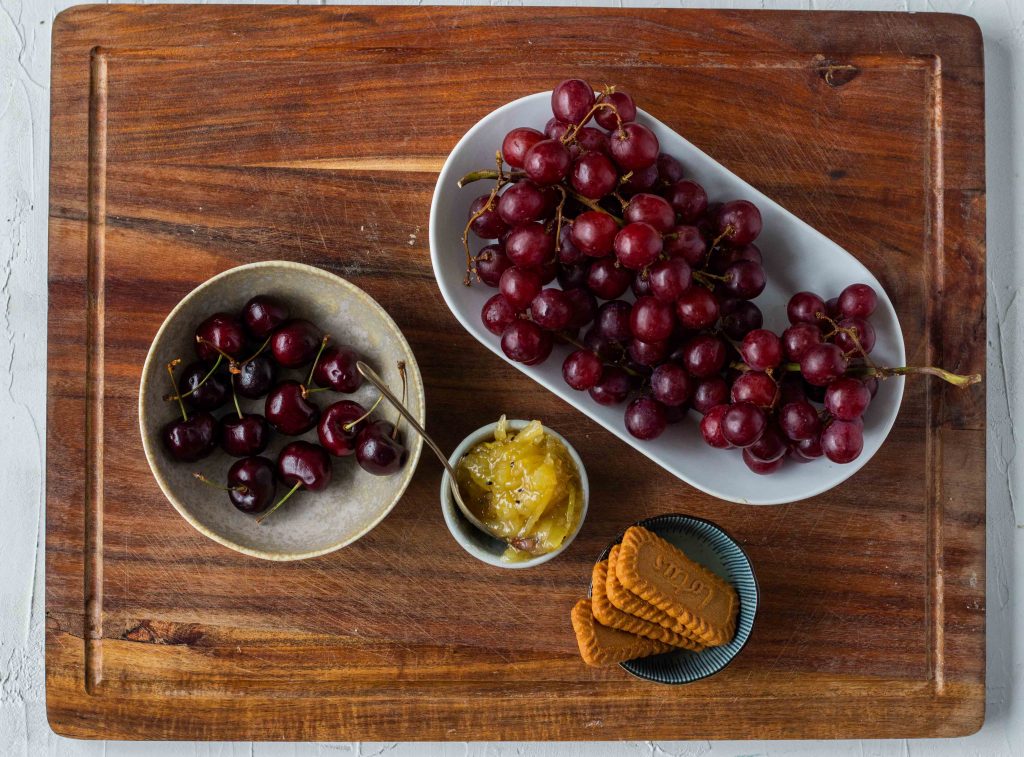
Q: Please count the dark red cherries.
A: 13